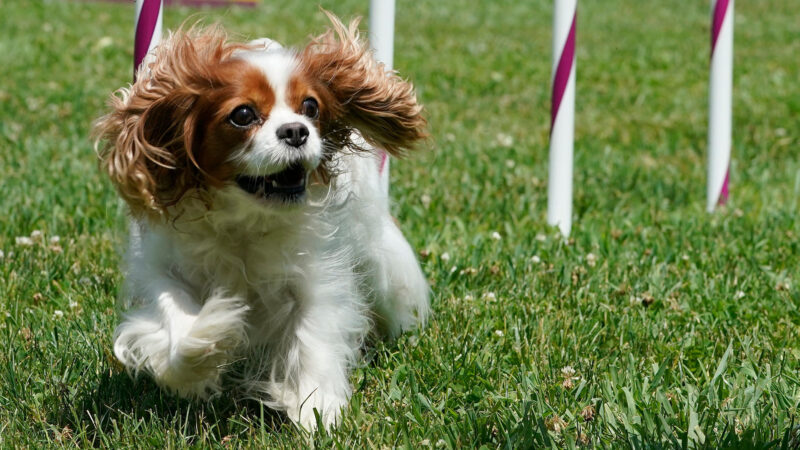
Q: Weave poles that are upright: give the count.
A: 4